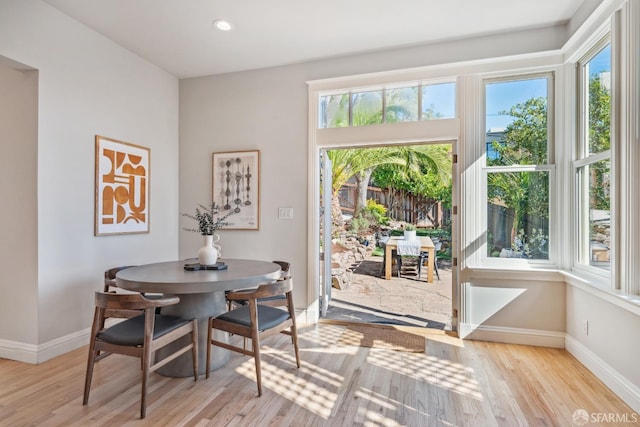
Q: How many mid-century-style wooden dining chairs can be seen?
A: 4